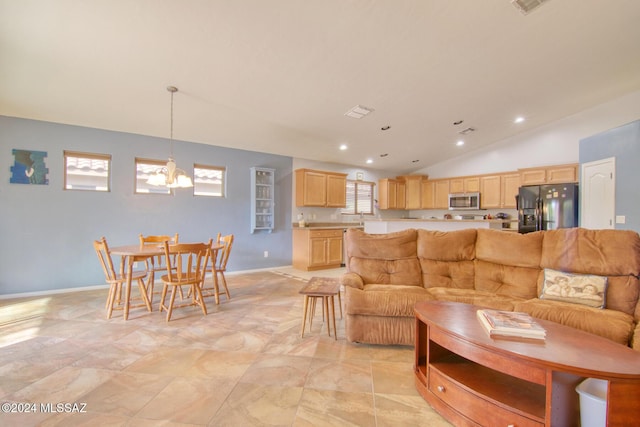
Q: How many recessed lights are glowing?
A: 4